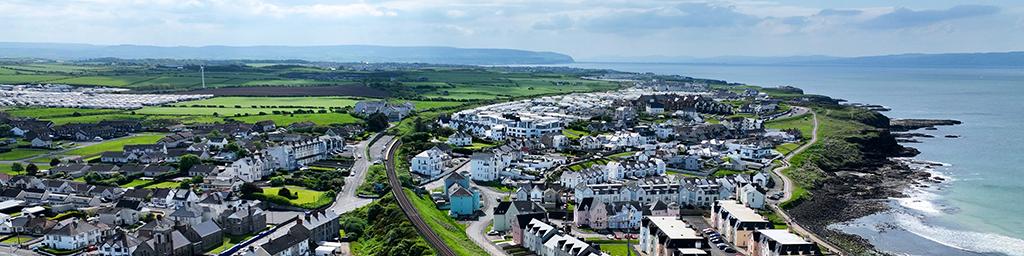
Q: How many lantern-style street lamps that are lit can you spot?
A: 0